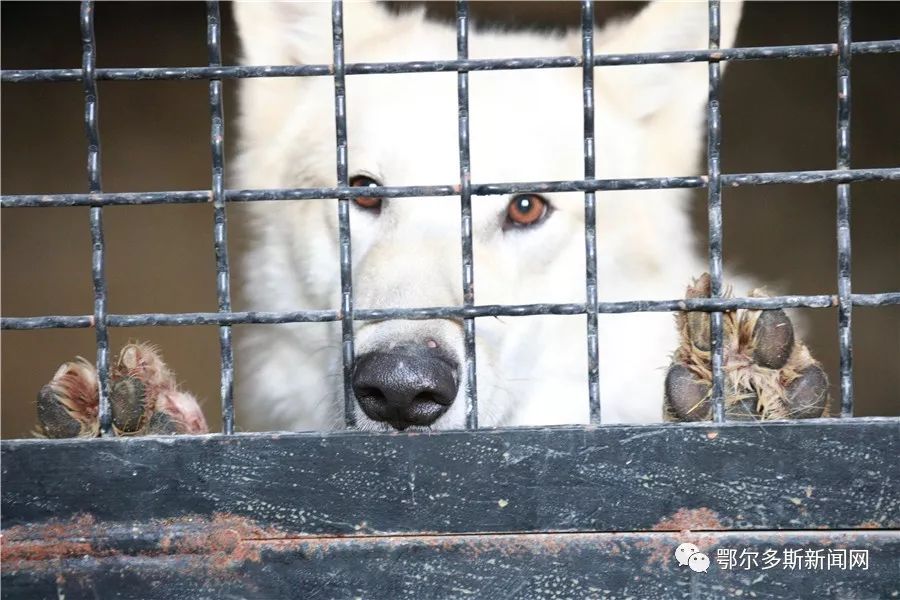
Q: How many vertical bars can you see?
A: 7